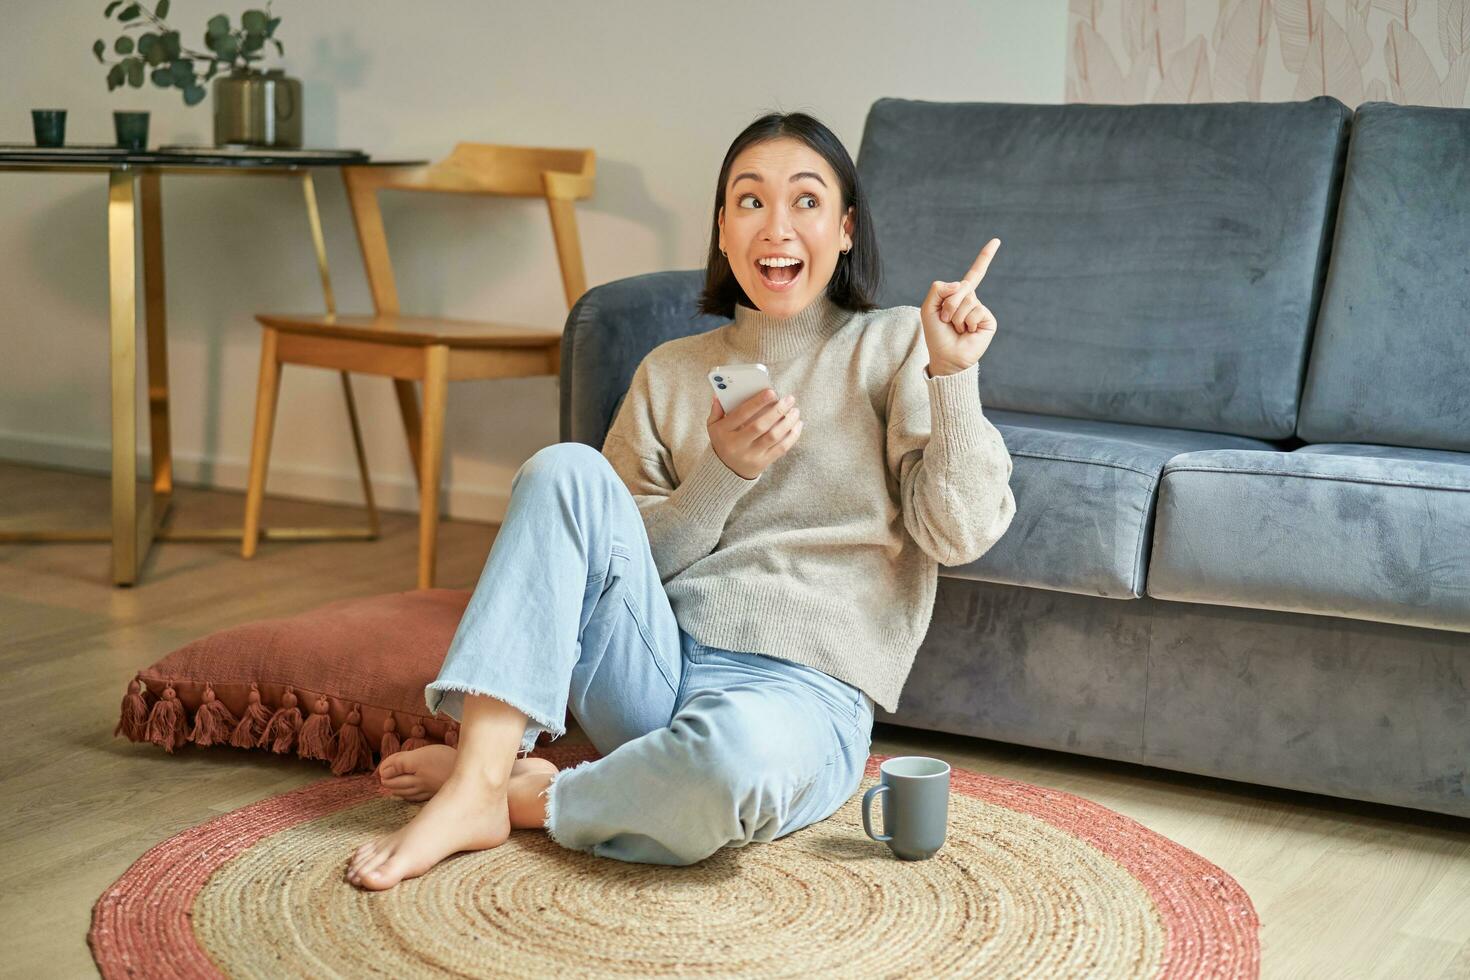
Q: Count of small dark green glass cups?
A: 2